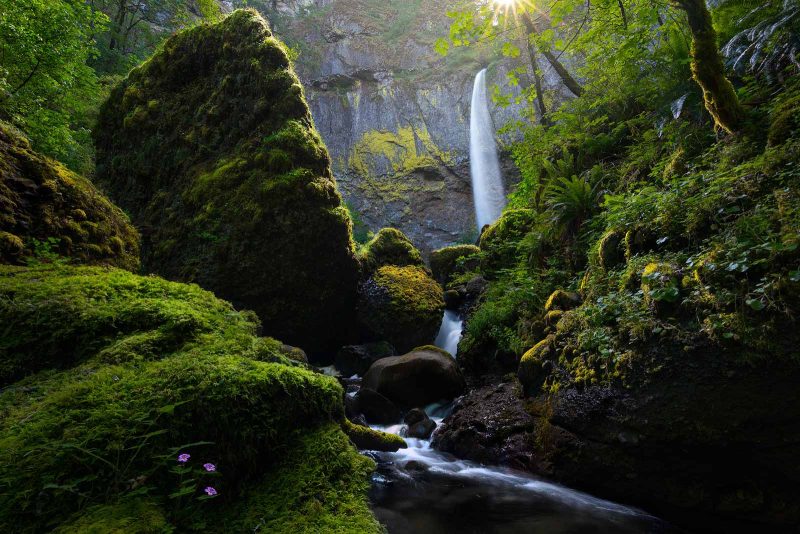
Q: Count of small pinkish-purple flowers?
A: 3